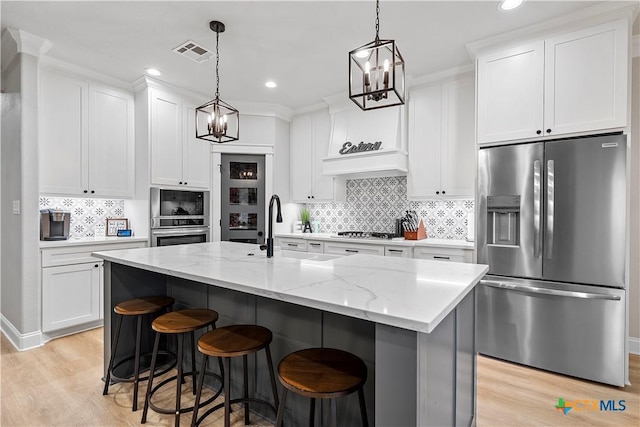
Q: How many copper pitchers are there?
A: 0